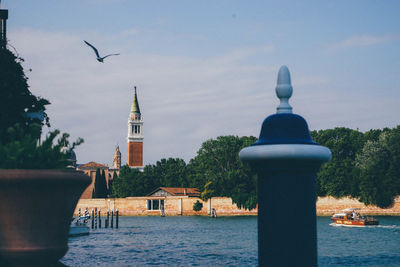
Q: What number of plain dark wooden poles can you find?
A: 5